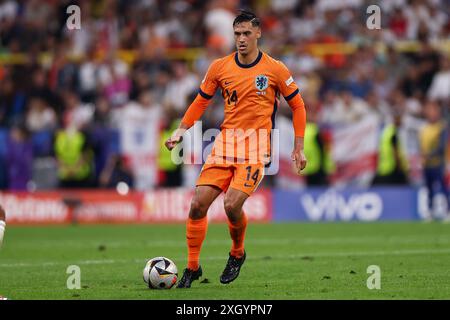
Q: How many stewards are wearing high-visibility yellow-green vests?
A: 4